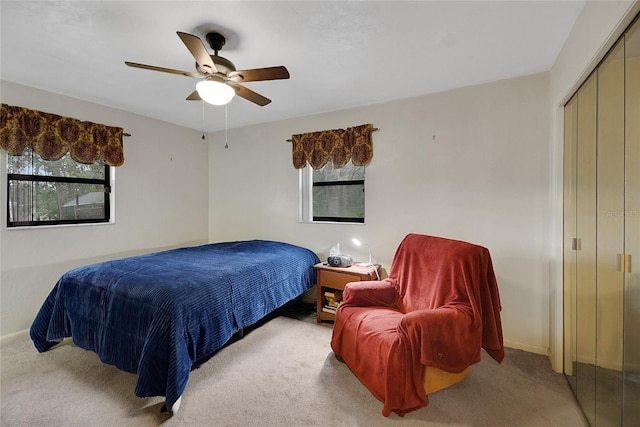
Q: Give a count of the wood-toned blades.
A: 5